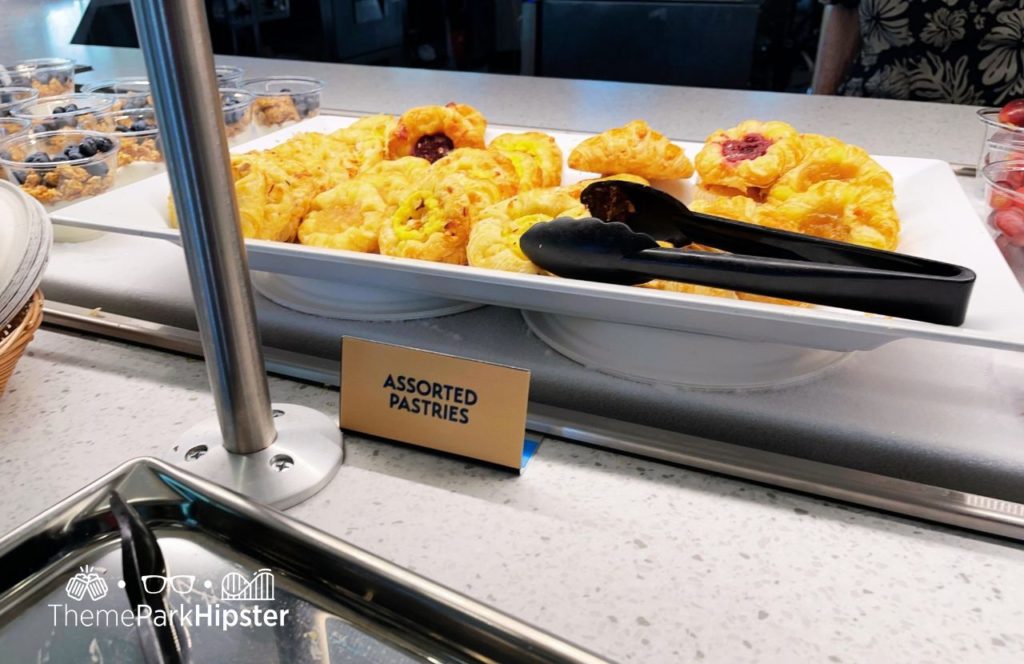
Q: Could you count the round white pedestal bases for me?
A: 2